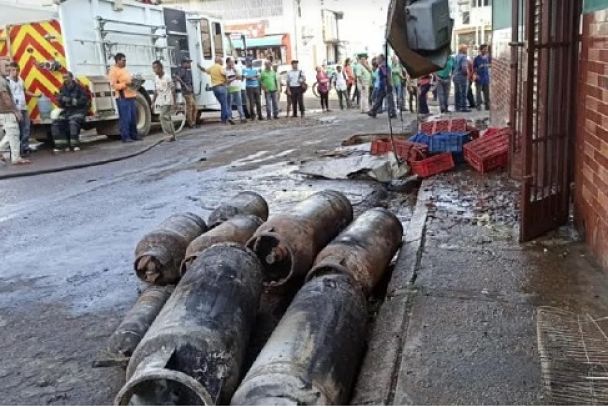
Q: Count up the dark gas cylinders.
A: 8